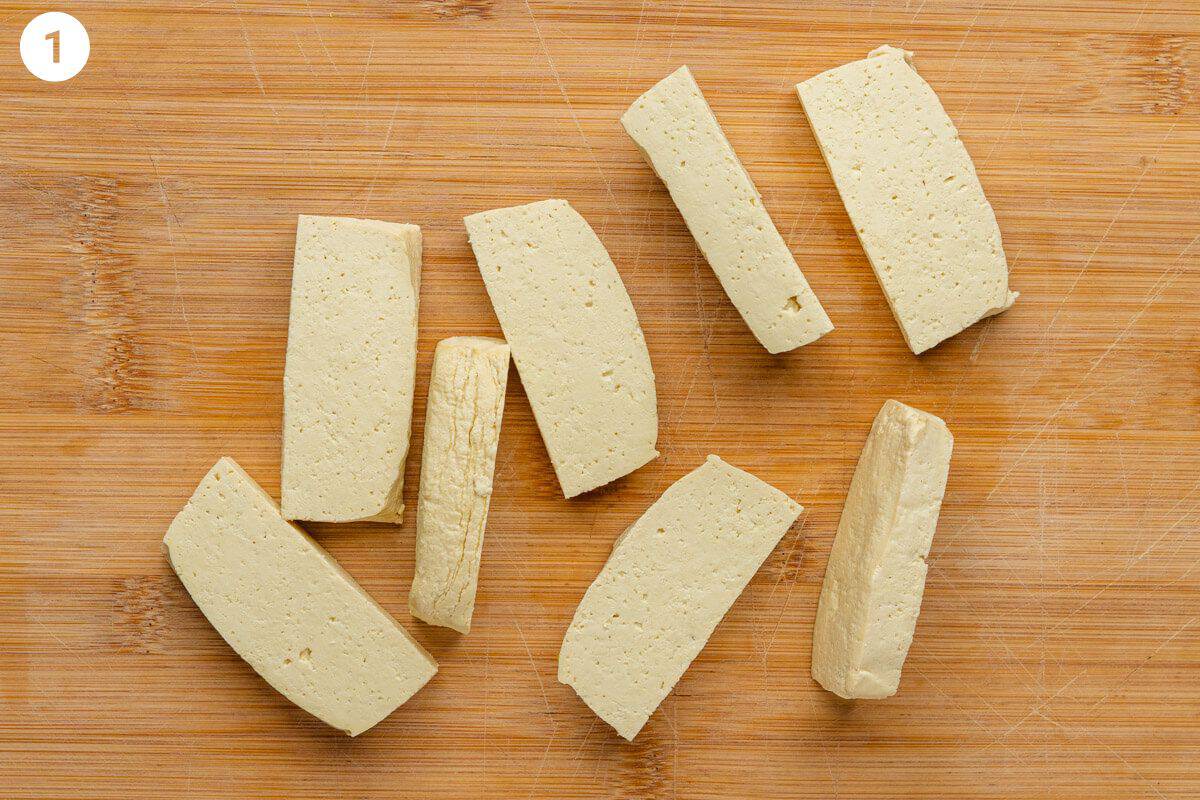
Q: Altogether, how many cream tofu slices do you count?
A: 8